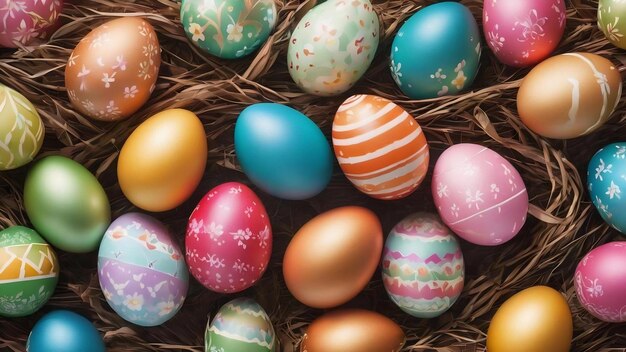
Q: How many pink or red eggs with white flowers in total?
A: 5